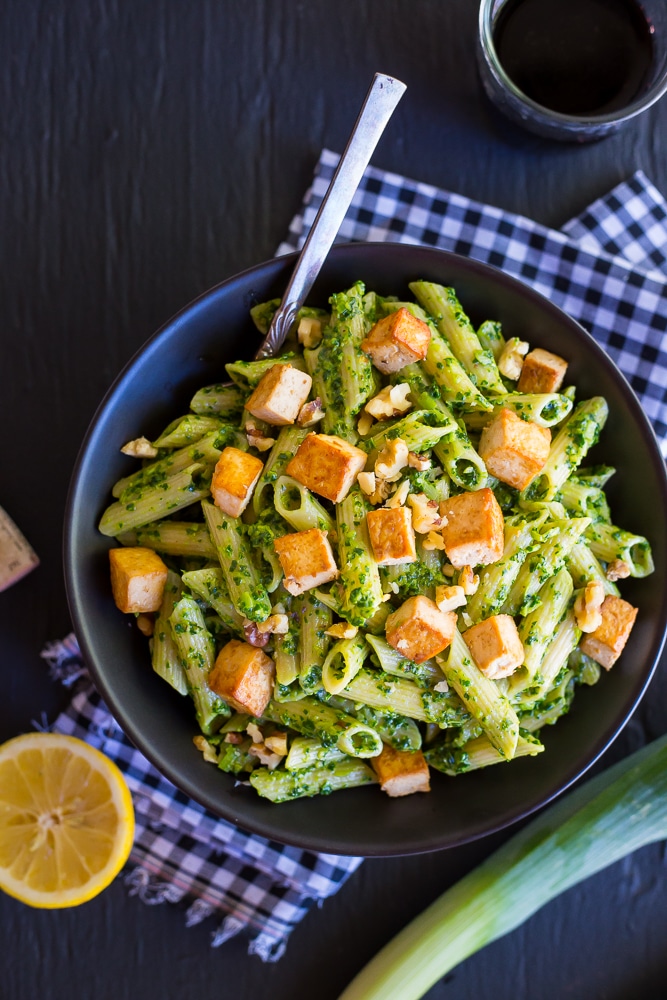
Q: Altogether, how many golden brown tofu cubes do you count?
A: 15